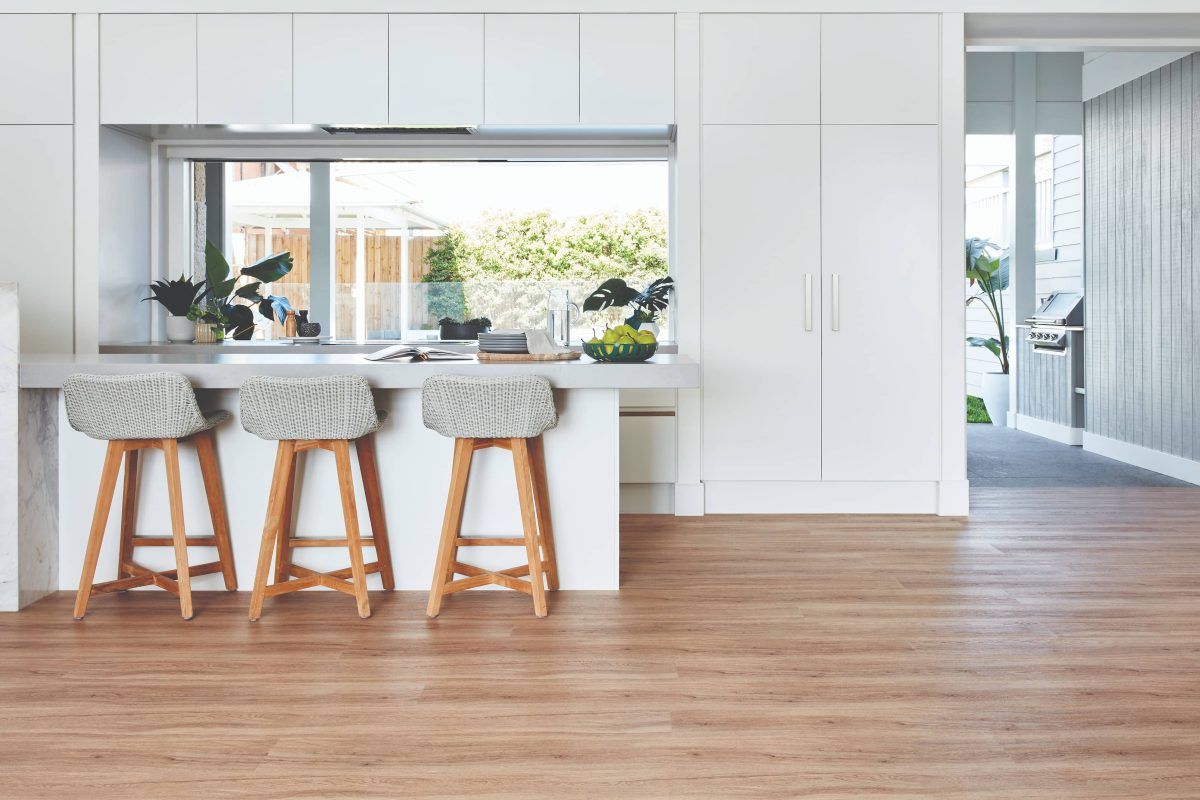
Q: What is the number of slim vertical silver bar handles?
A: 2